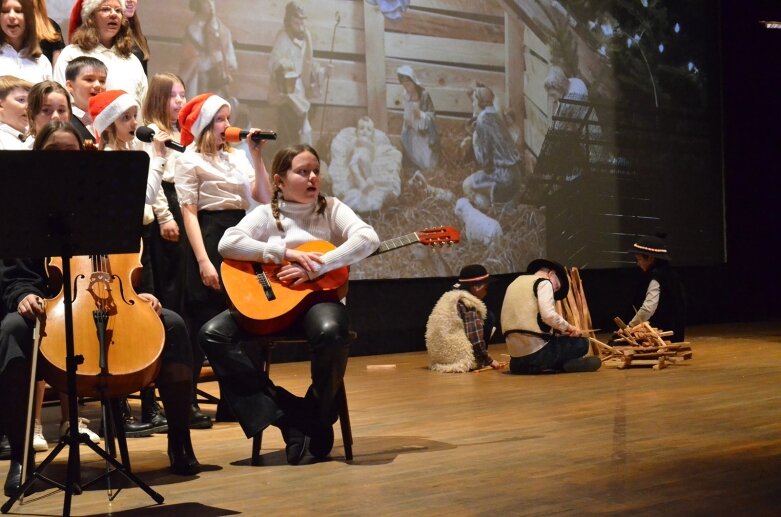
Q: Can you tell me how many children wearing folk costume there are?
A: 3